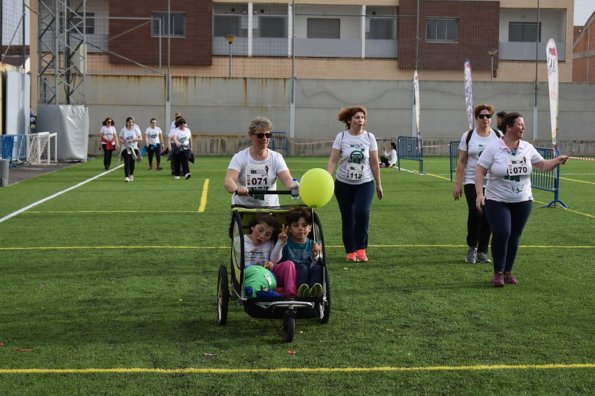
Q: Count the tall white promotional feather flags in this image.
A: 3